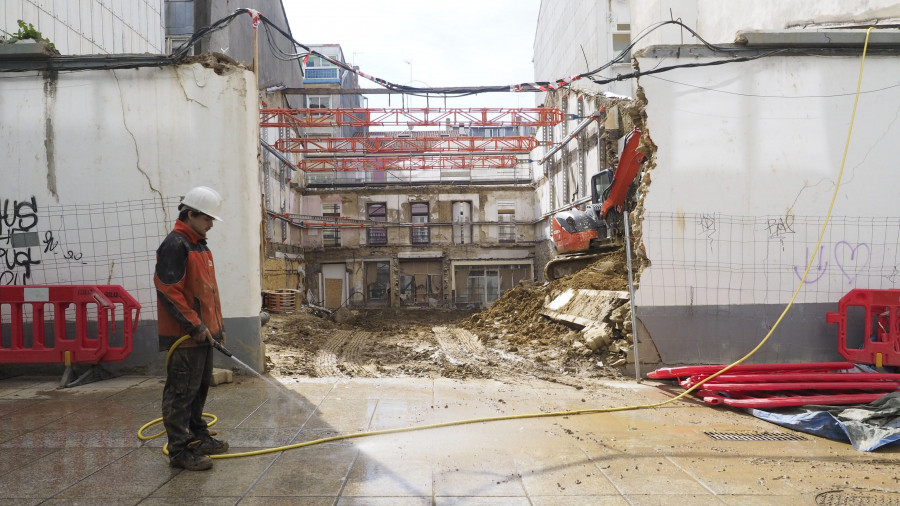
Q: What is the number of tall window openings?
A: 5